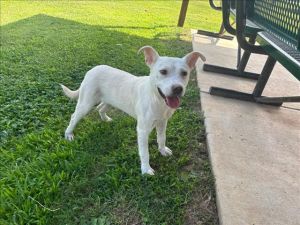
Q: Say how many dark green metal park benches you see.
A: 2